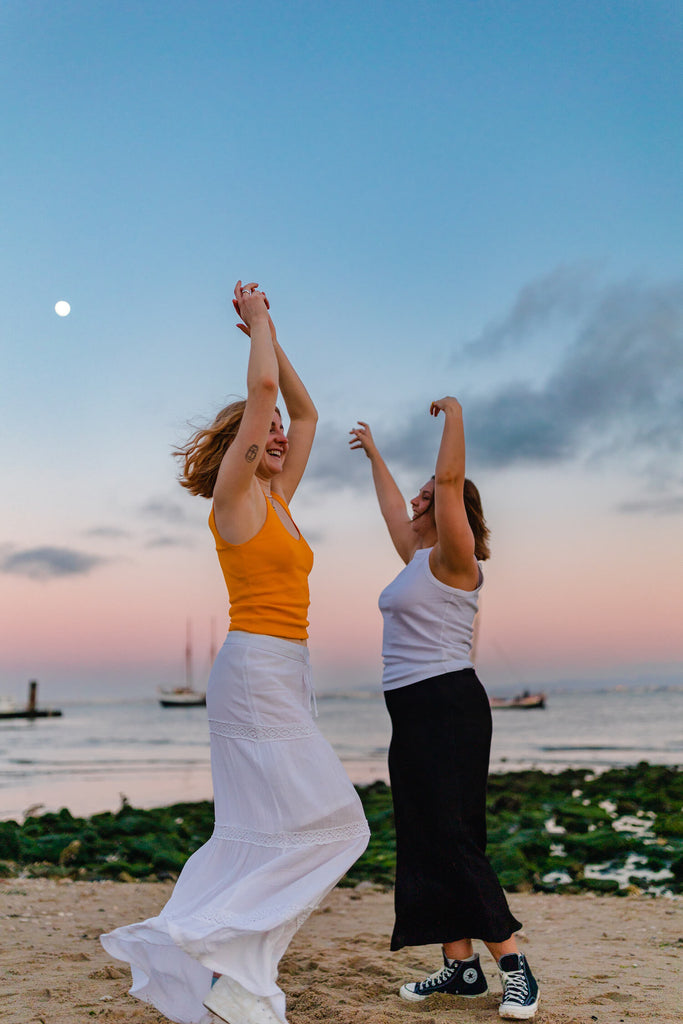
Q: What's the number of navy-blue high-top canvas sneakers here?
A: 2